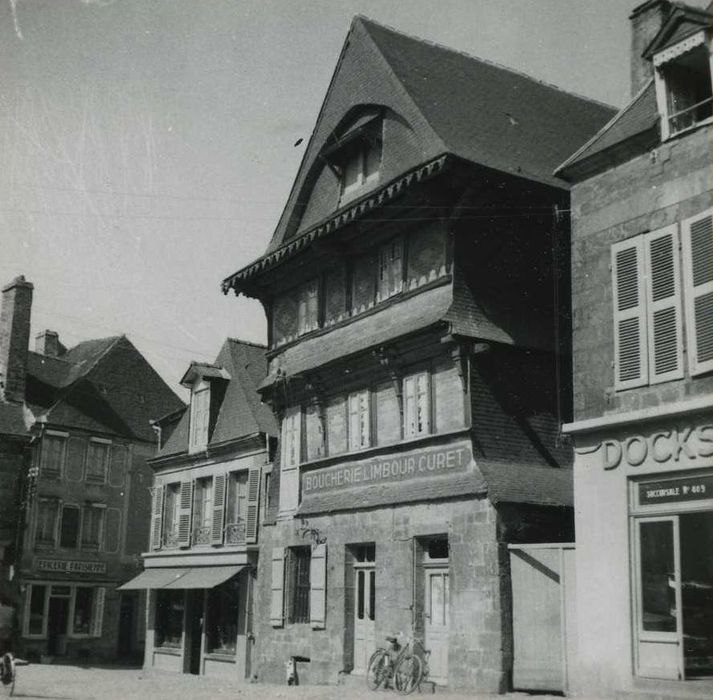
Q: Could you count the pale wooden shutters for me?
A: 9